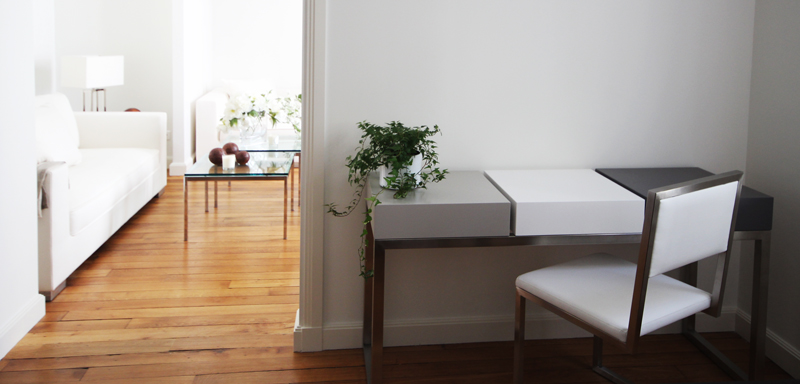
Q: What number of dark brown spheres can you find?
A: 3